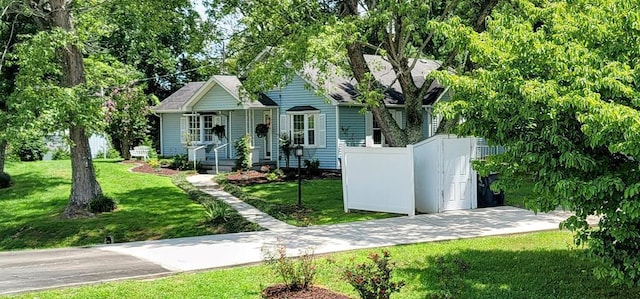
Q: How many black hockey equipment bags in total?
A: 0